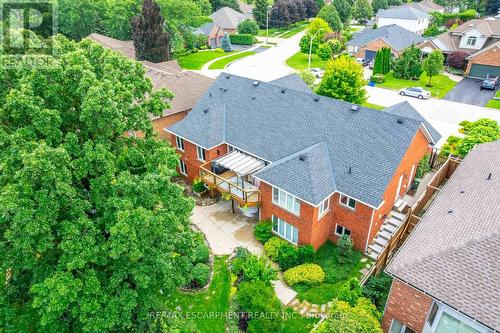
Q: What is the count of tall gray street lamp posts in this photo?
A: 2